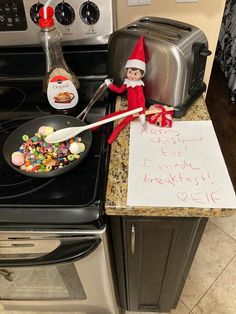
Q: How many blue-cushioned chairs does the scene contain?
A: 0